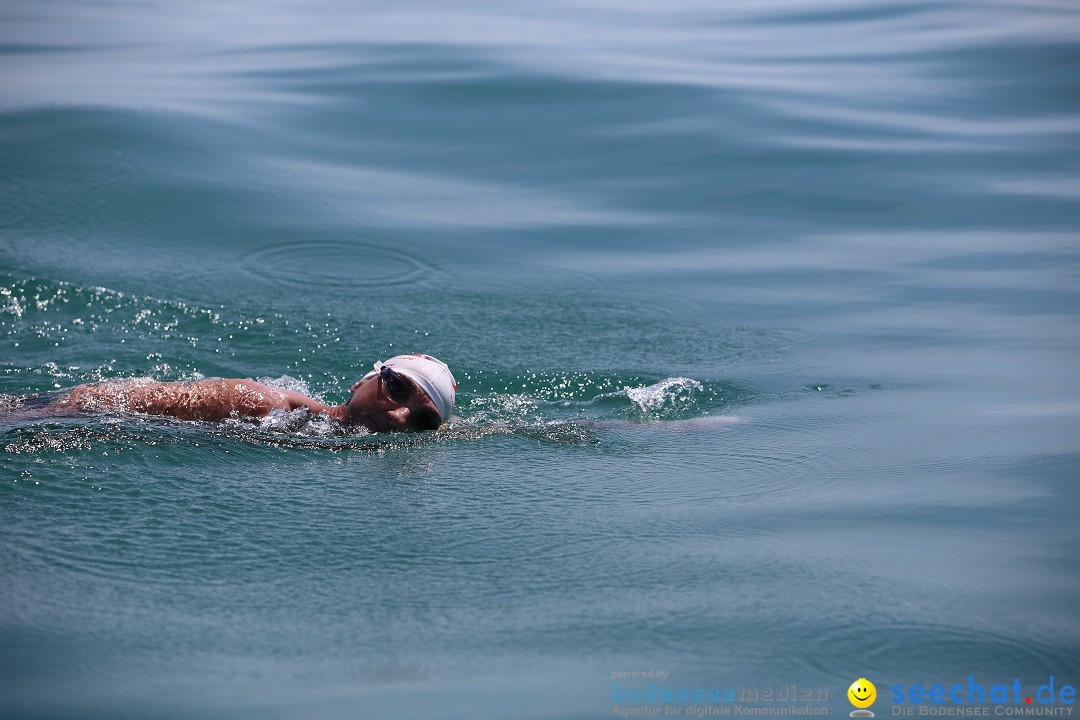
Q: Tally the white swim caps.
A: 1